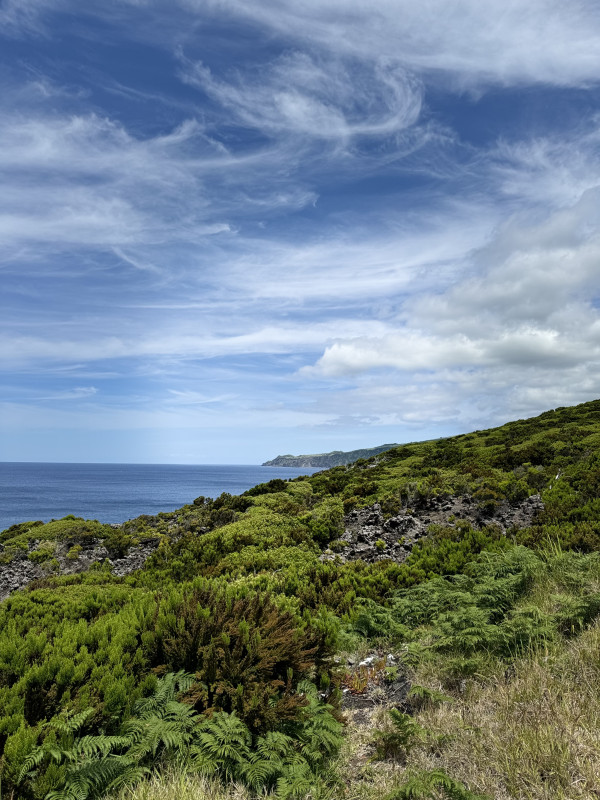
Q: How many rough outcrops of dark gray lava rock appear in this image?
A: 2